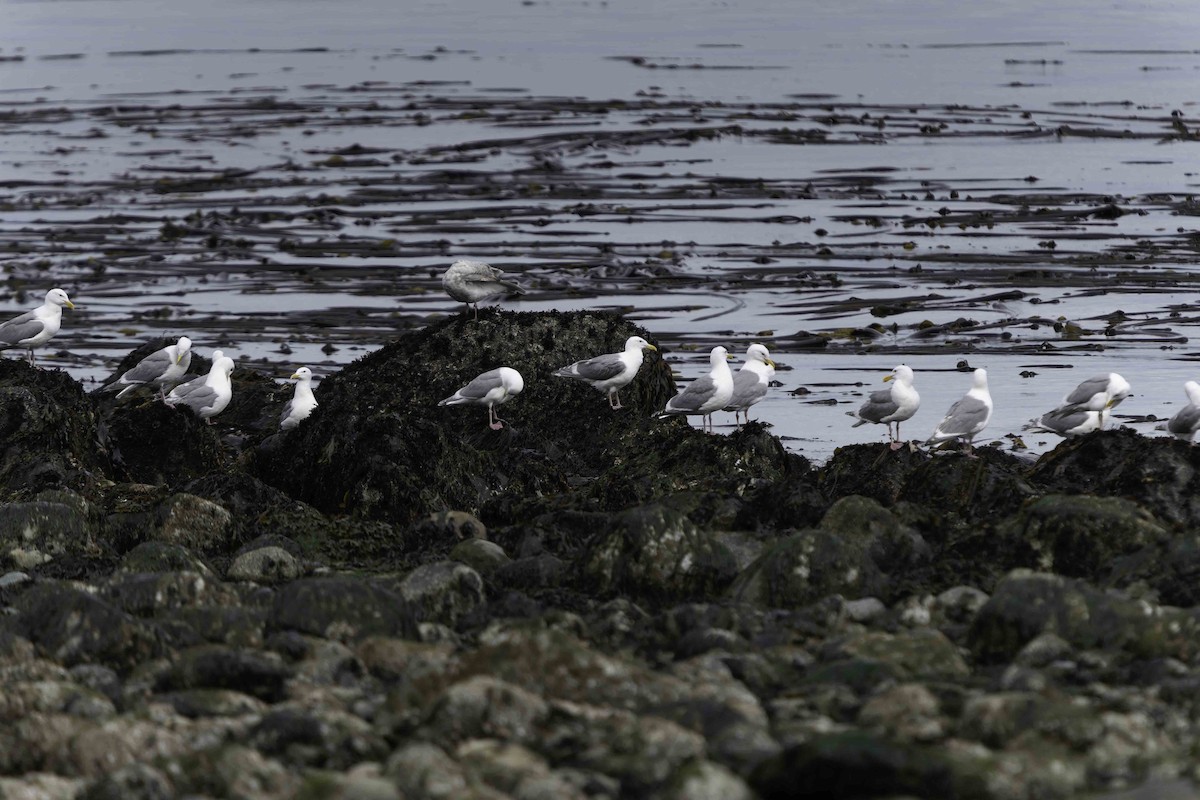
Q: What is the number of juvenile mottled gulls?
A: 1